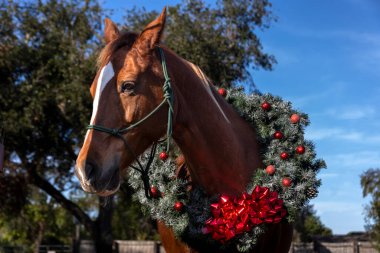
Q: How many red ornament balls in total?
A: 11